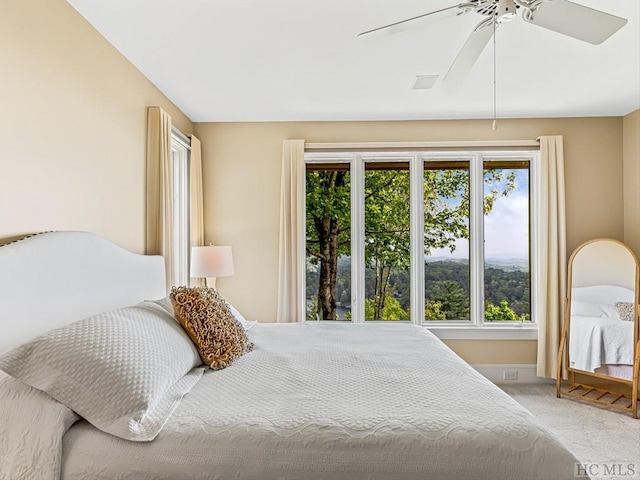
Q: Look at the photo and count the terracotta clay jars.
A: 0